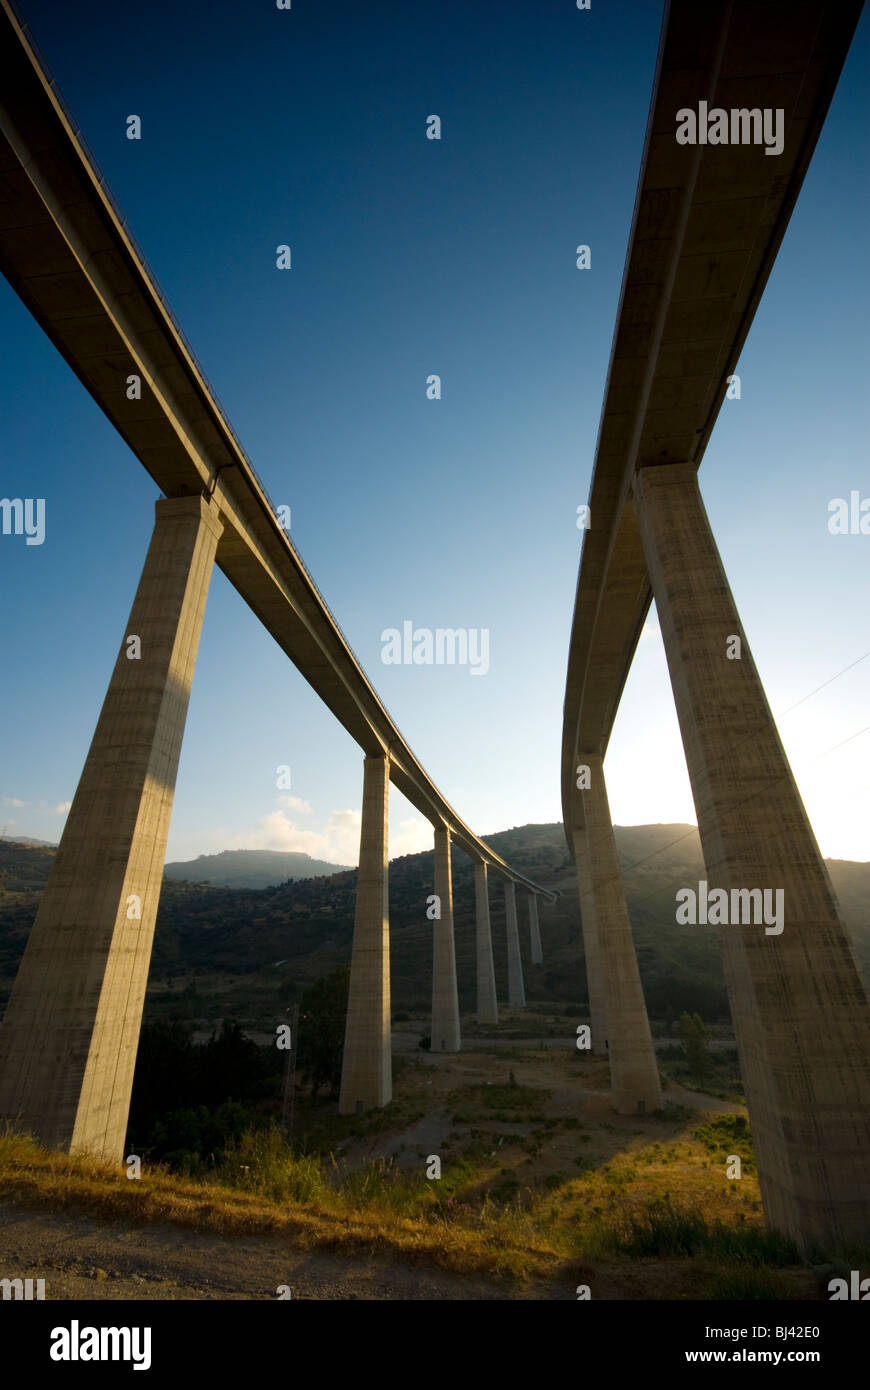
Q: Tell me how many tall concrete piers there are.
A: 9